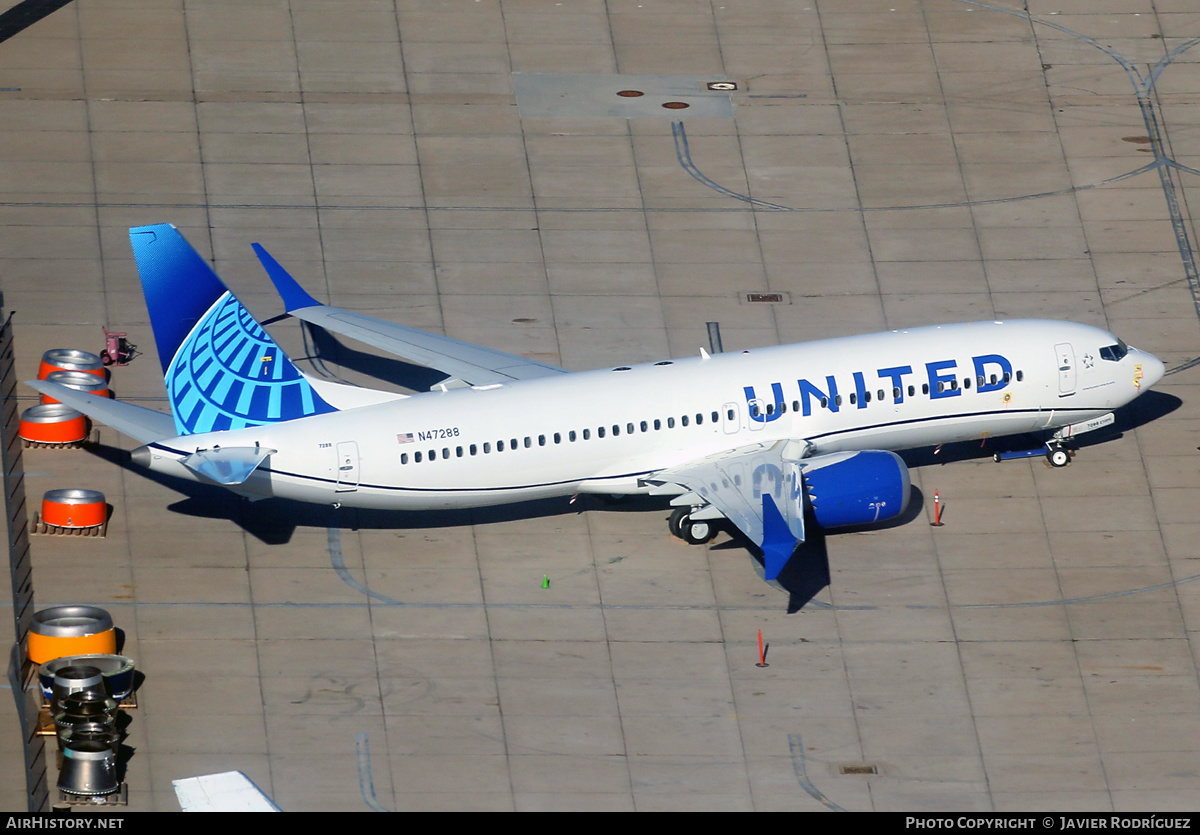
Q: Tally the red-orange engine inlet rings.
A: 4